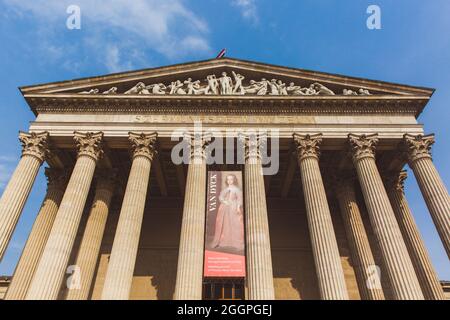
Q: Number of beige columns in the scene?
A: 12